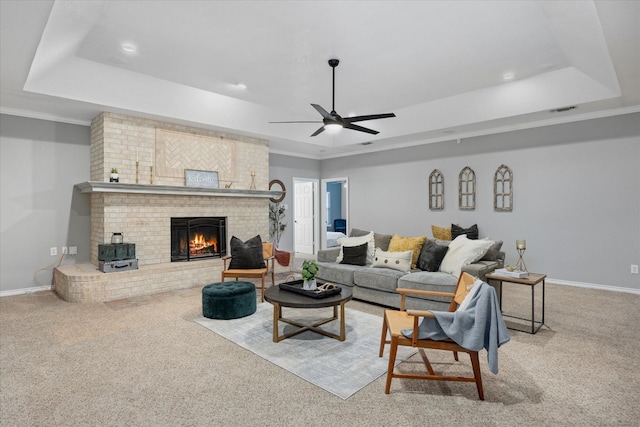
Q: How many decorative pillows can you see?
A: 9